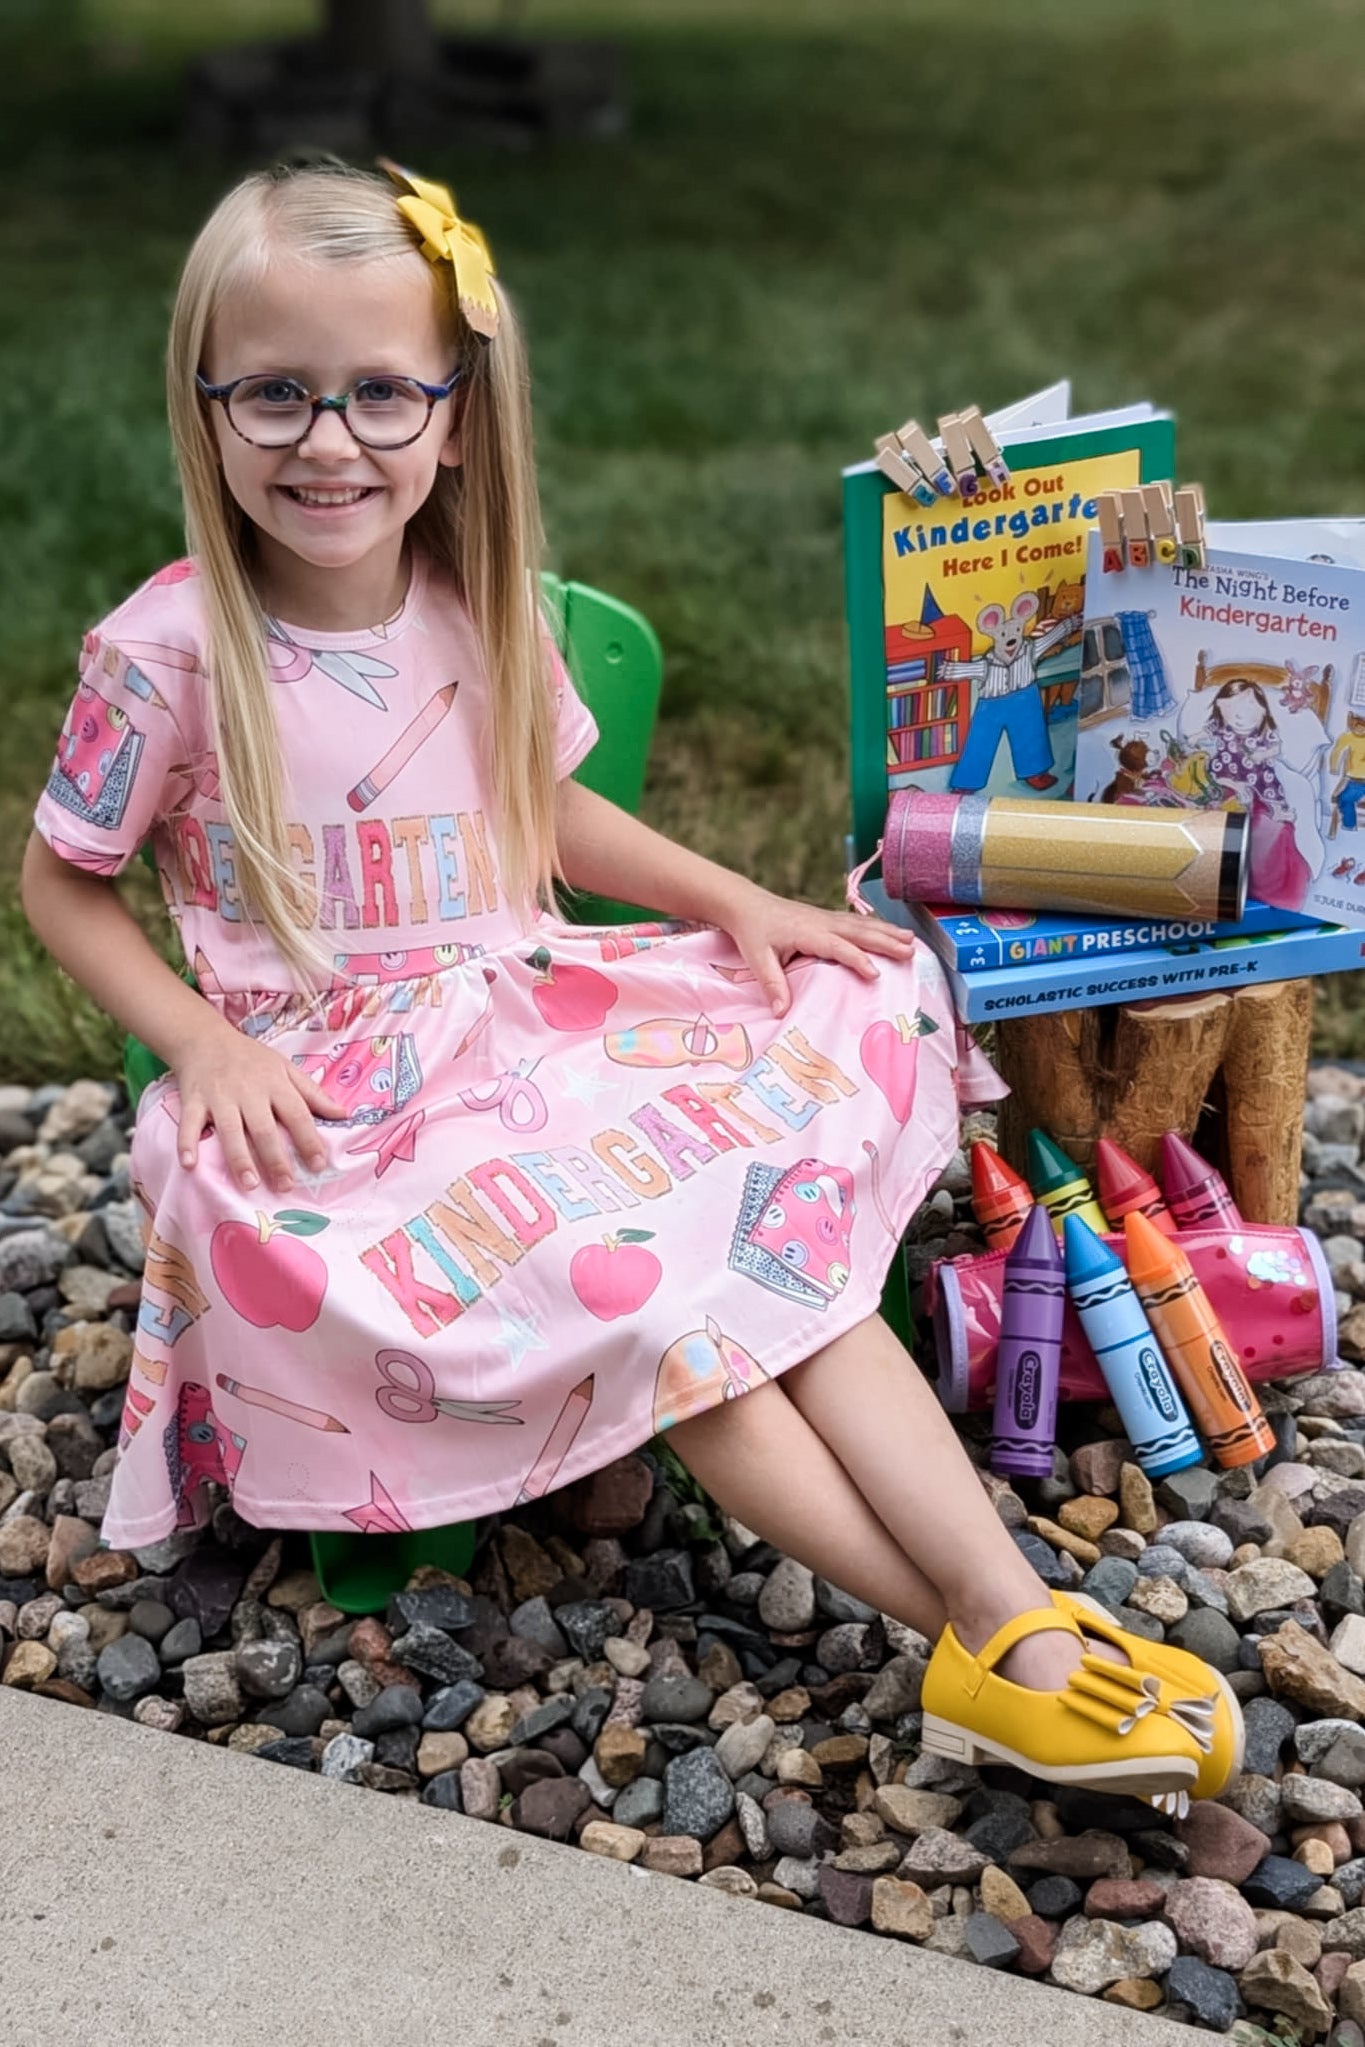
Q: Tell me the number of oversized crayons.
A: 7